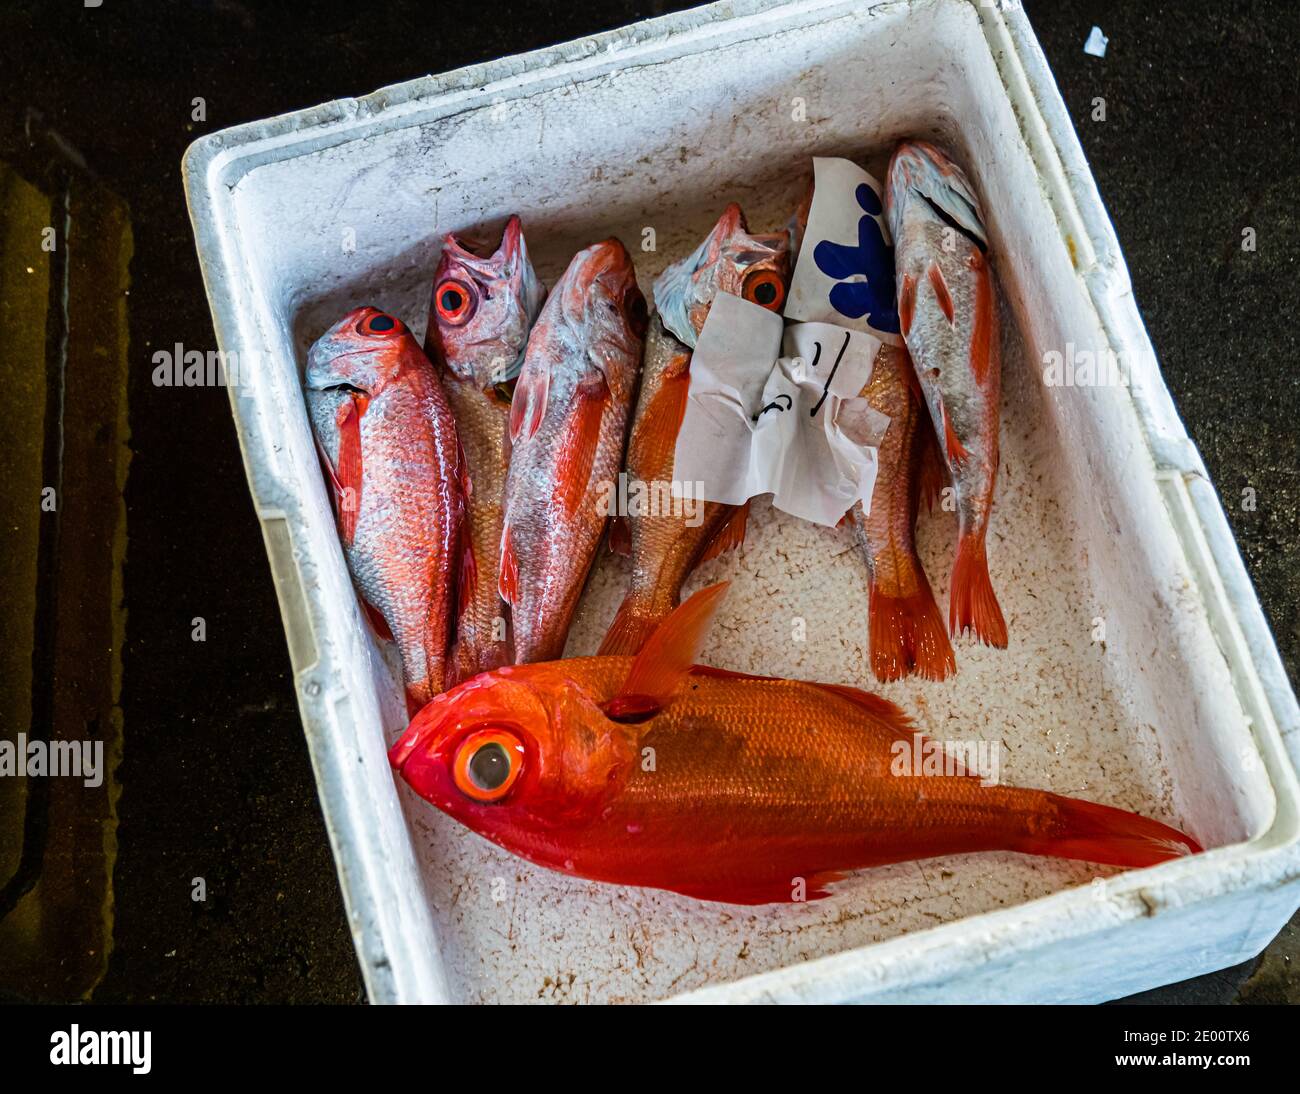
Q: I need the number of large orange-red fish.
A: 1